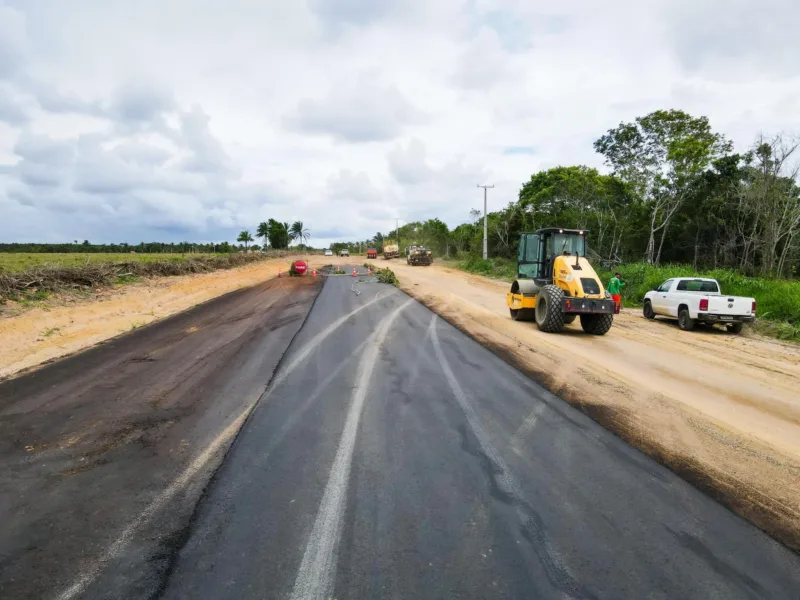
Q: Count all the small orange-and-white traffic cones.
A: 5